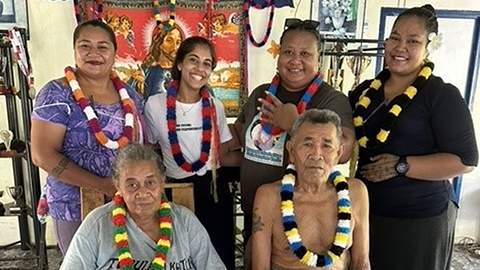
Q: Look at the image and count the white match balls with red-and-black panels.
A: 0